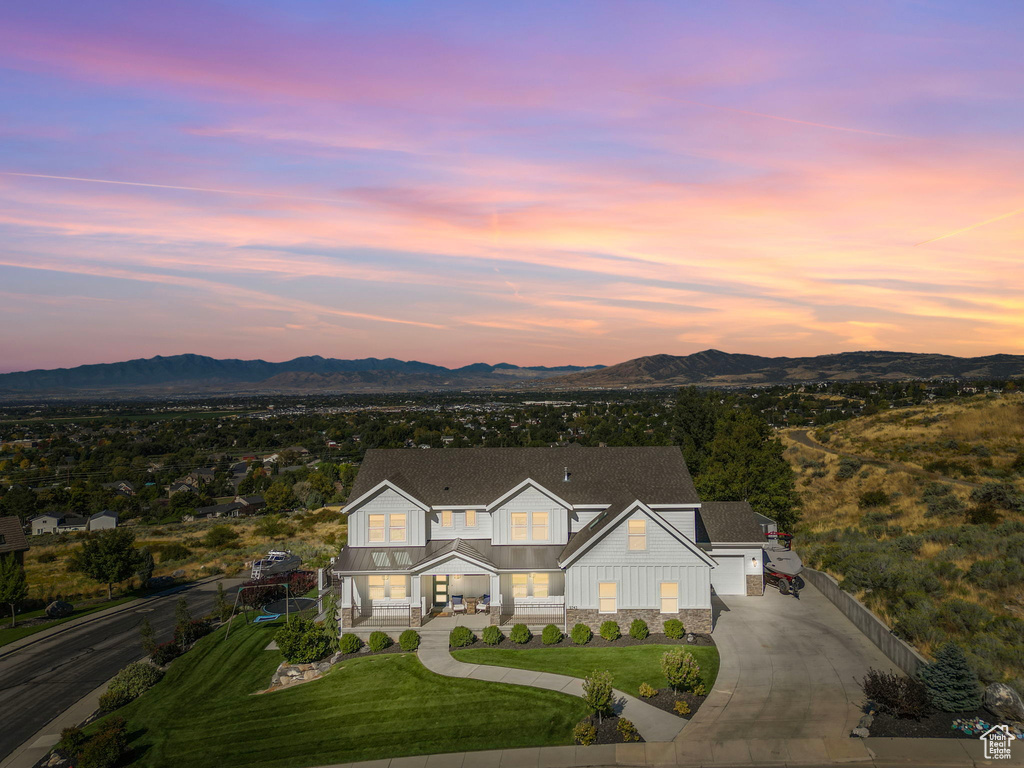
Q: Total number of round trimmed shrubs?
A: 11